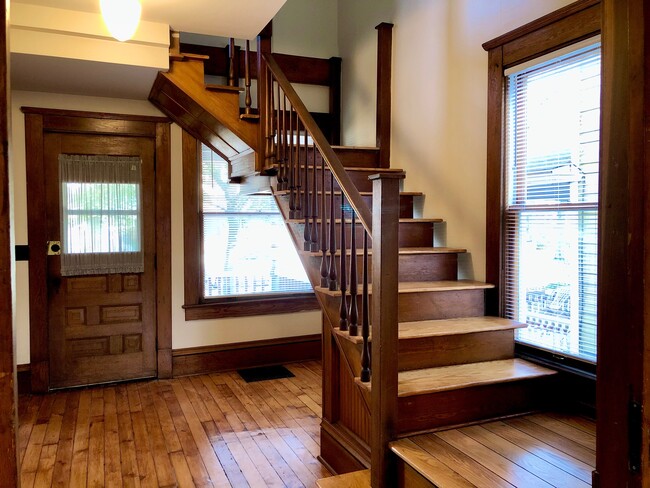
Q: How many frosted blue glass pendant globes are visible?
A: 0